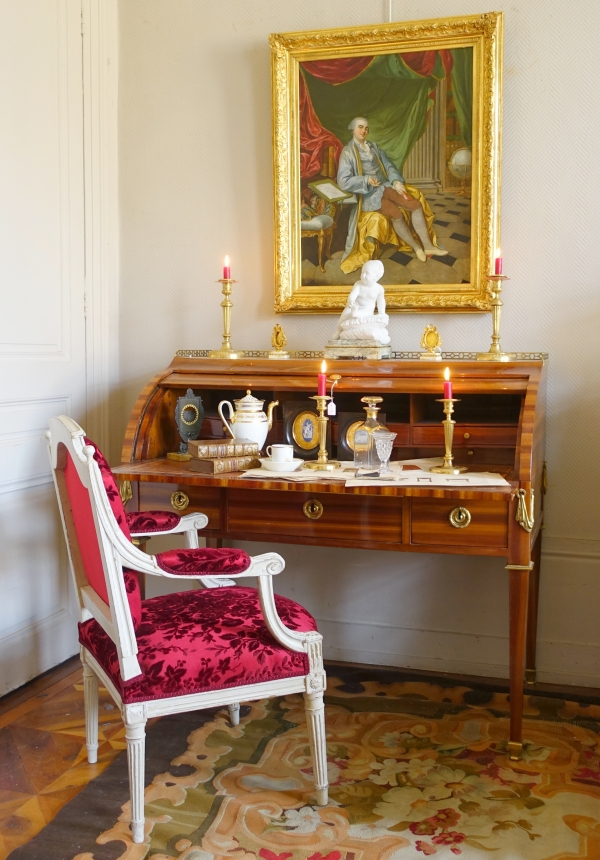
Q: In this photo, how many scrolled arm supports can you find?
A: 2